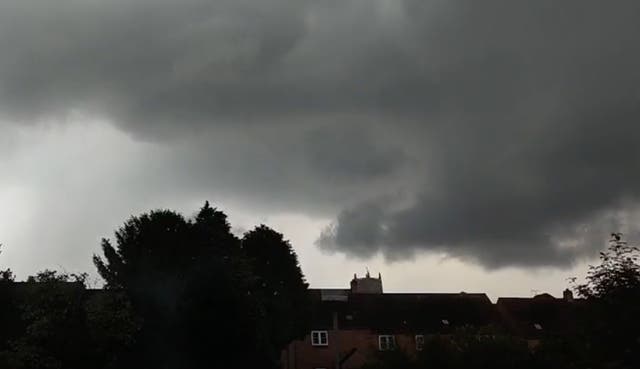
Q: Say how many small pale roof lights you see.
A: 2